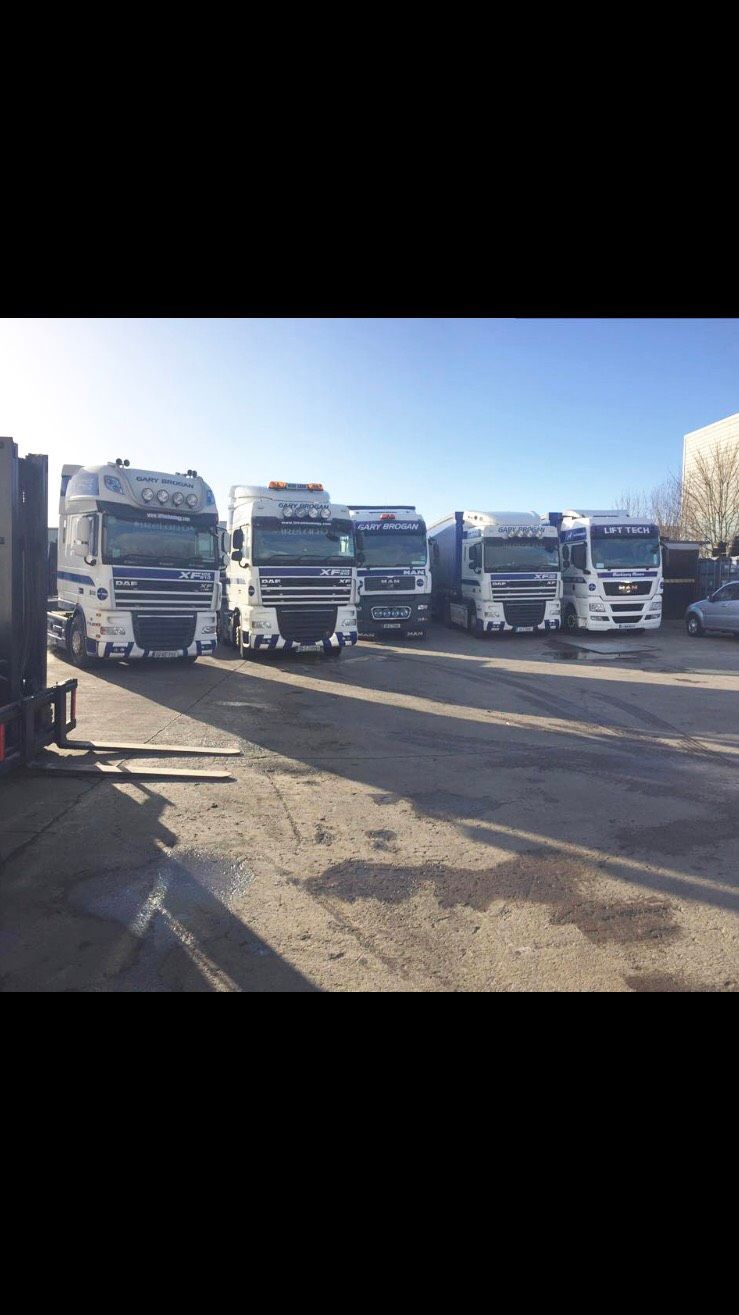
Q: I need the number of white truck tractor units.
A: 5